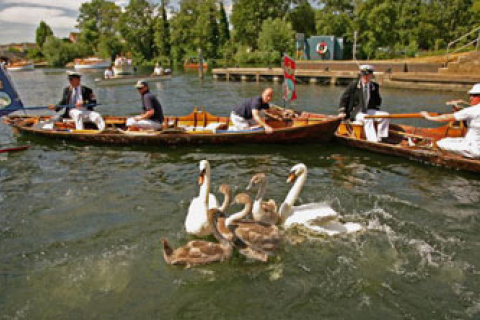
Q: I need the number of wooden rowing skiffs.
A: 2